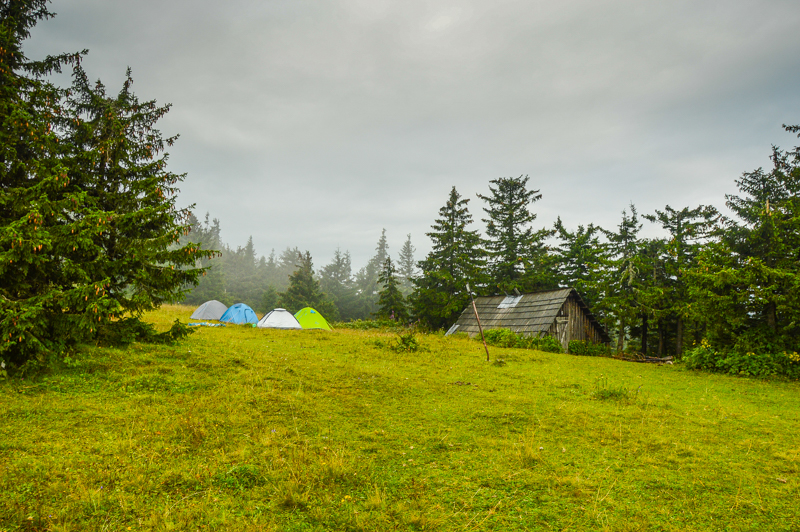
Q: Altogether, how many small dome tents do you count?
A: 4